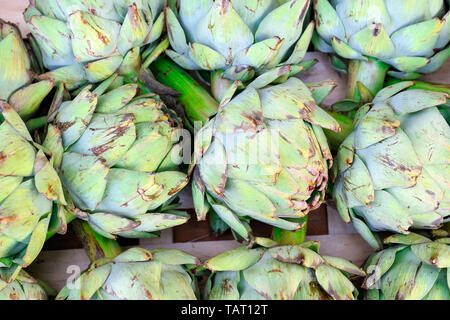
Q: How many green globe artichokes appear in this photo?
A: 12